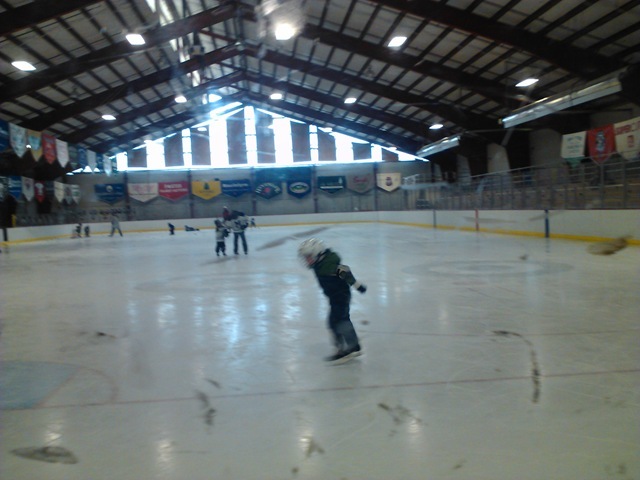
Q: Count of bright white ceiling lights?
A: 10